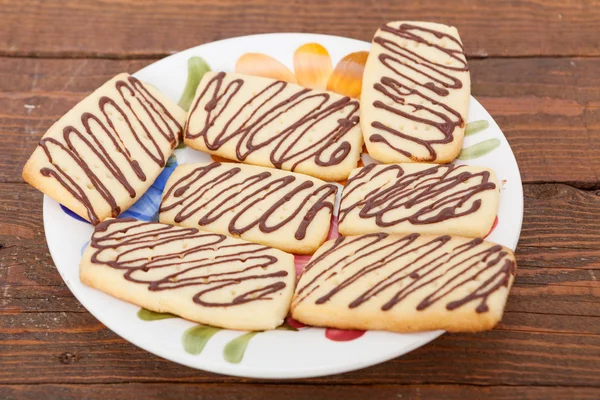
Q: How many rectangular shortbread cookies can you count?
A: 7